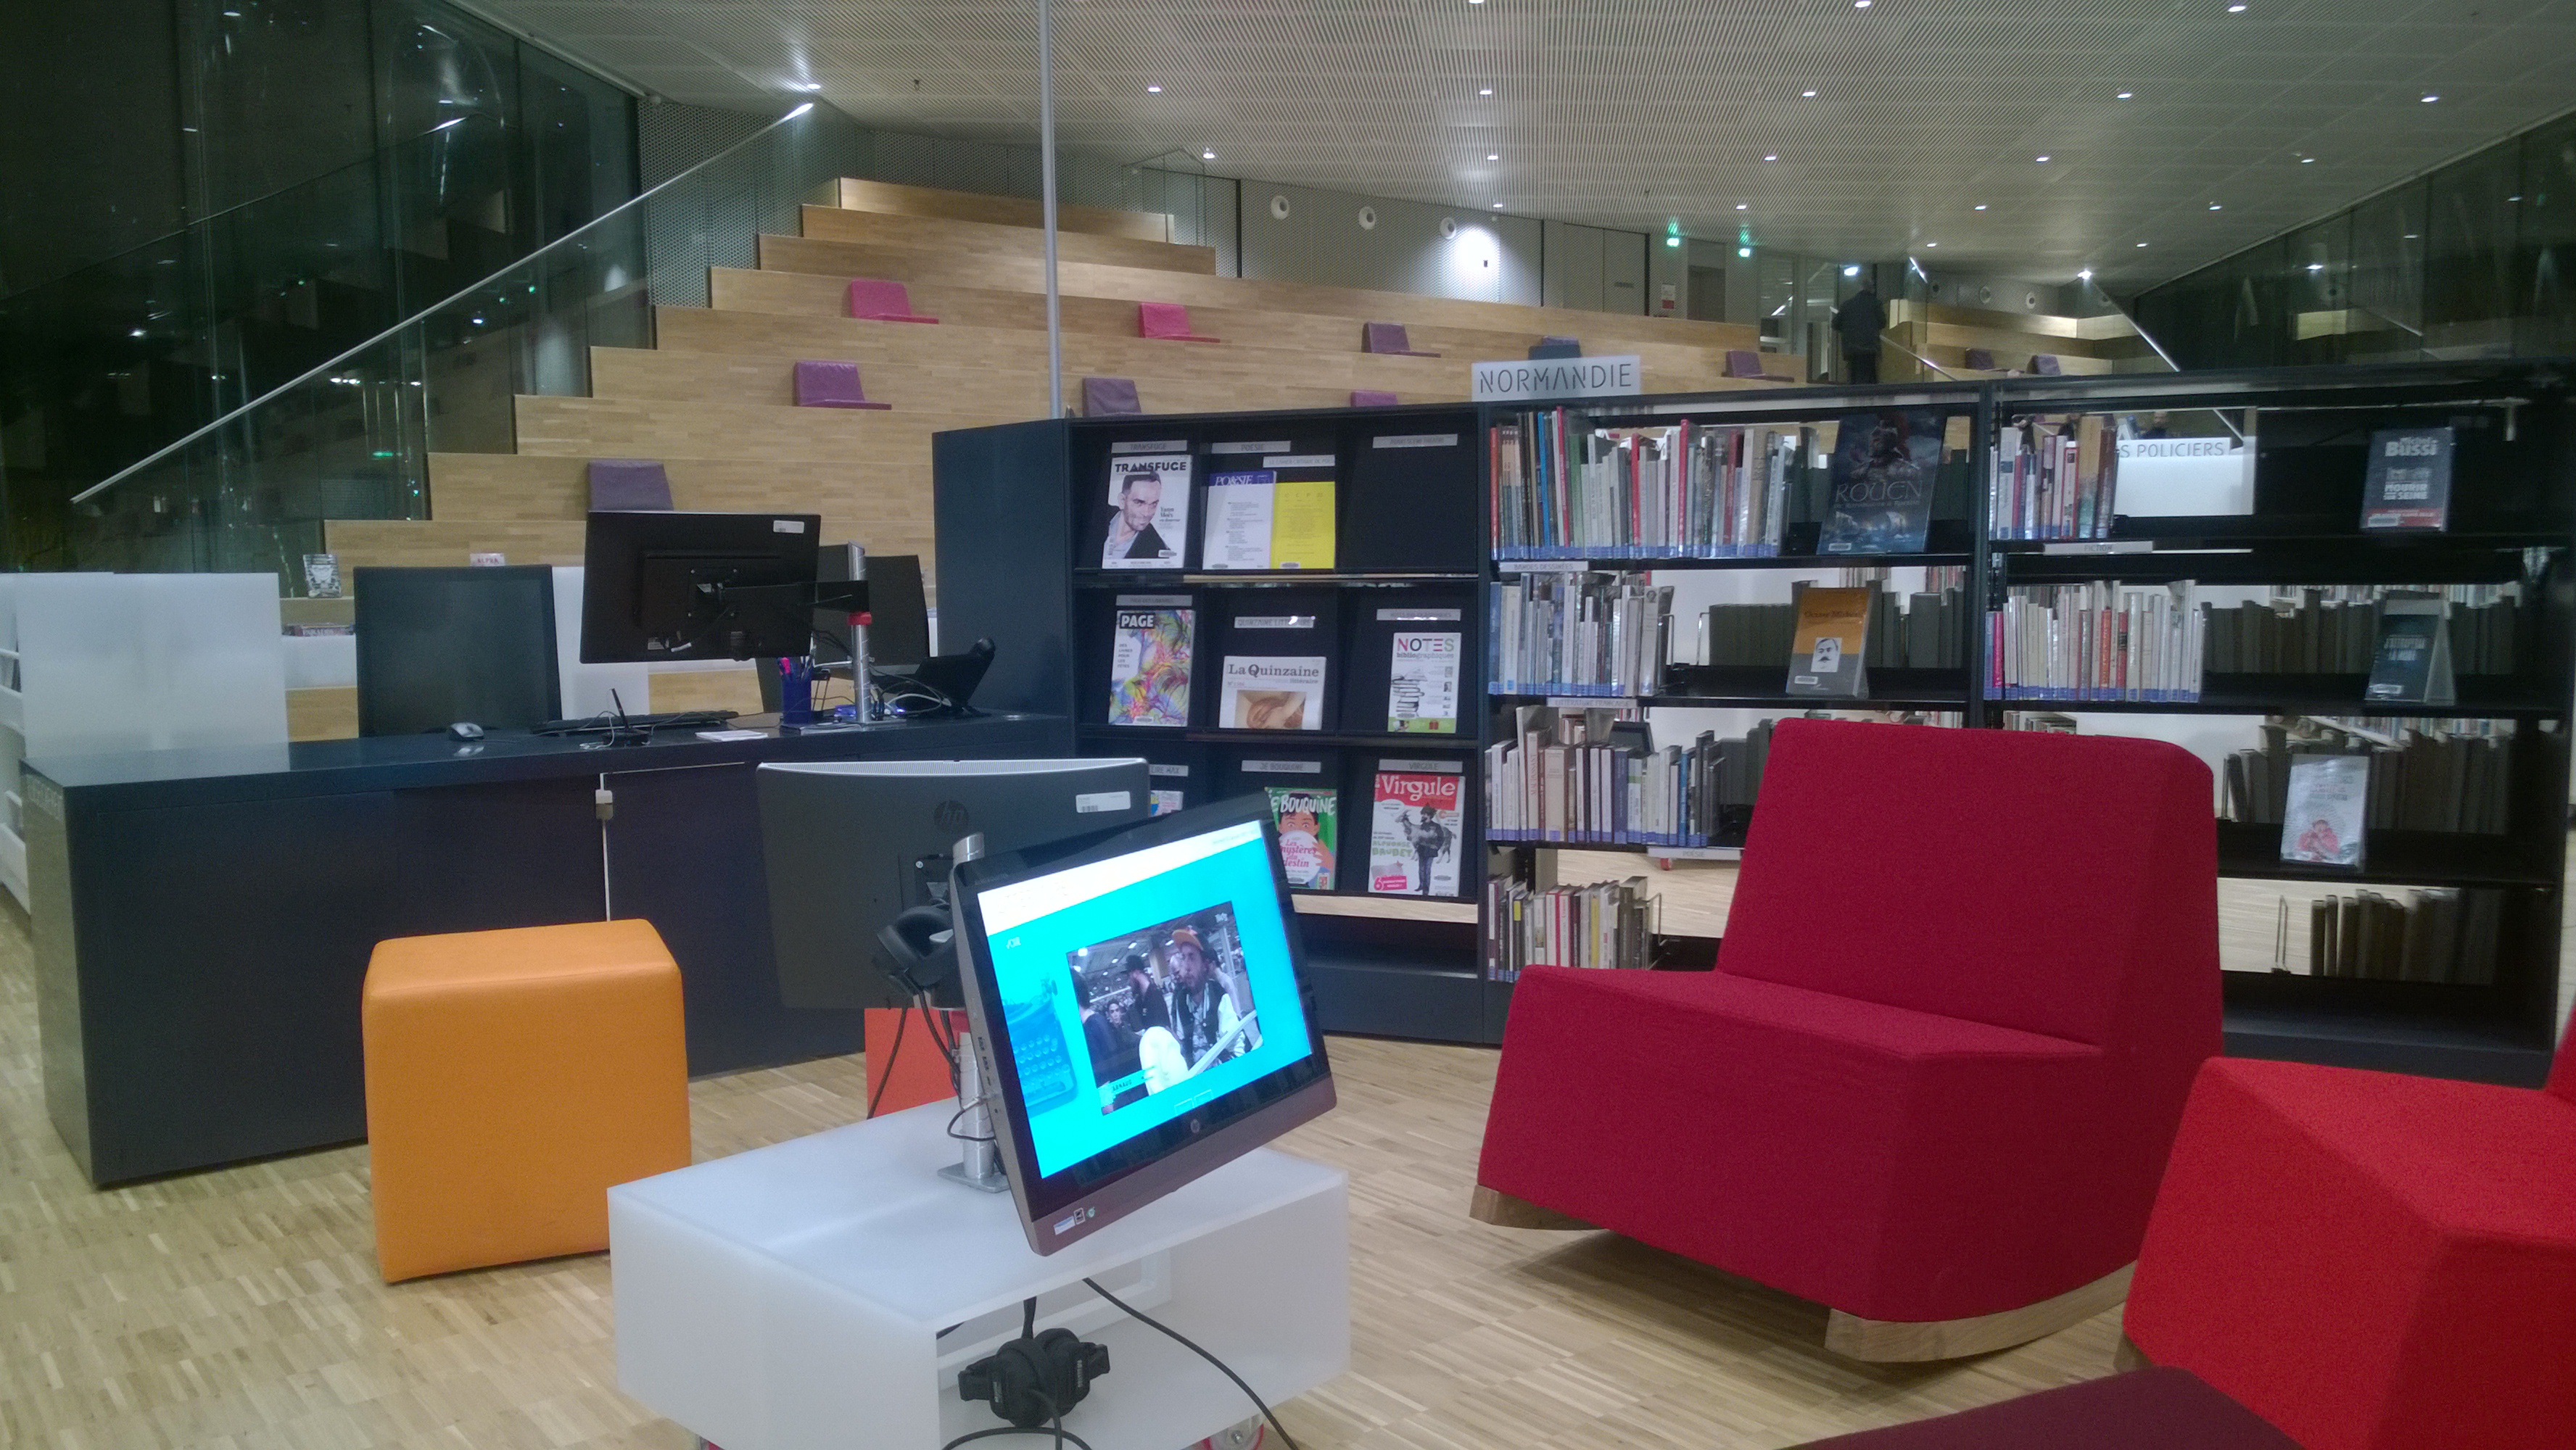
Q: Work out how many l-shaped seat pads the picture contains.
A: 11